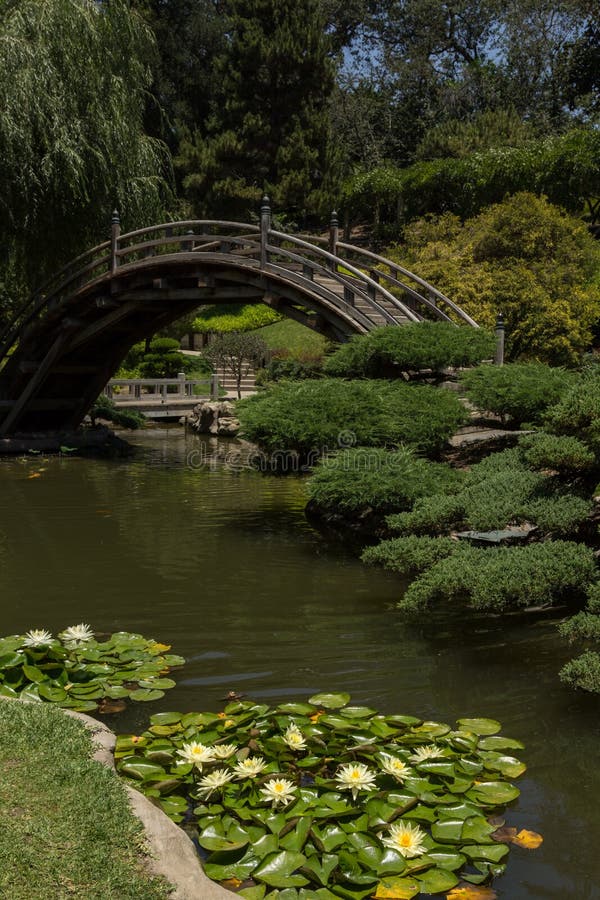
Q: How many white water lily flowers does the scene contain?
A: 12